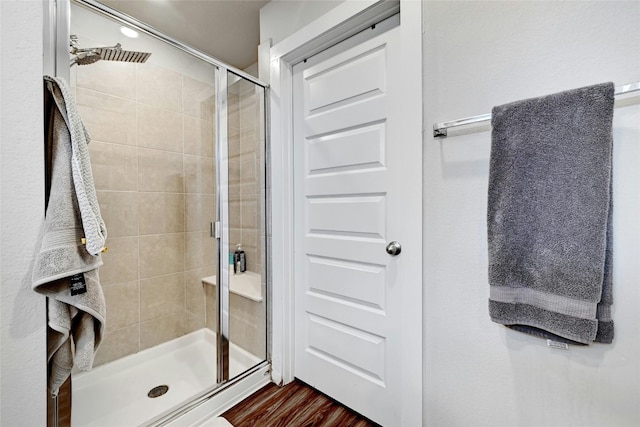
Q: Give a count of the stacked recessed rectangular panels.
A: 5